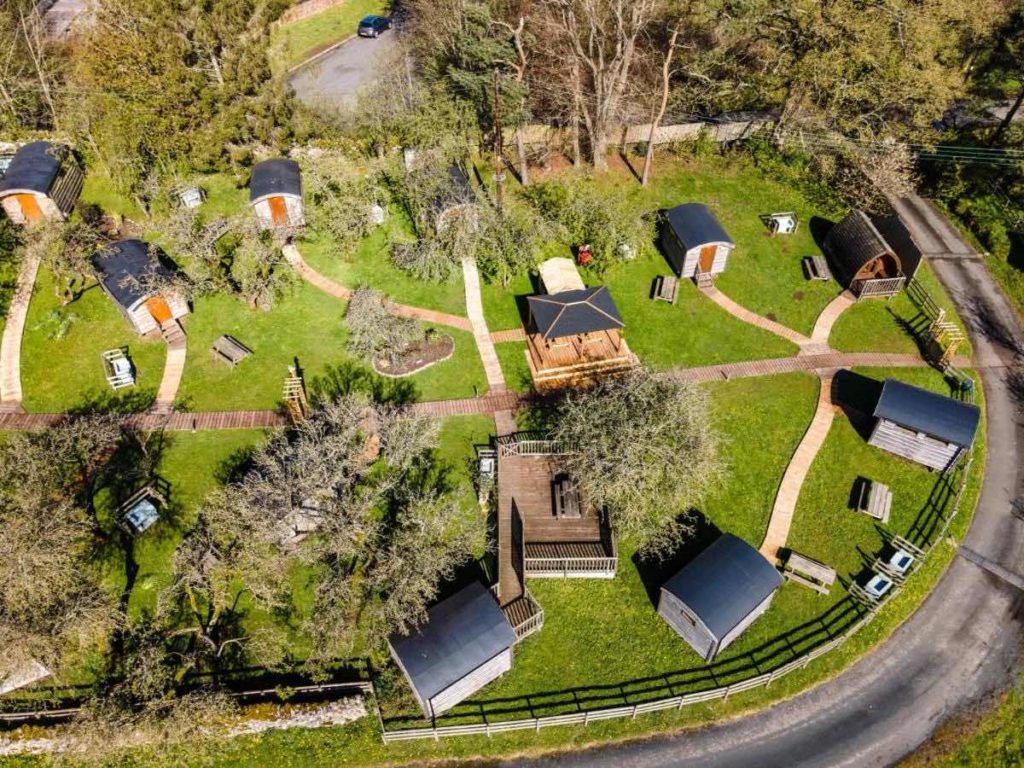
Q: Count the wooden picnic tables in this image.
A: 6